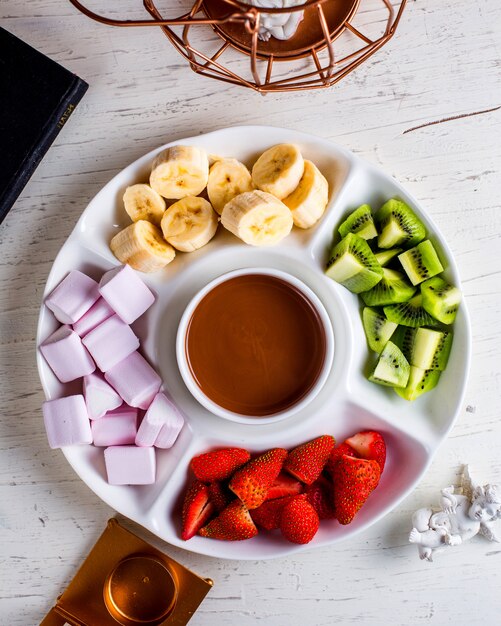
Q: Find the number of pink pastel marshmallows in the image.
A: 11